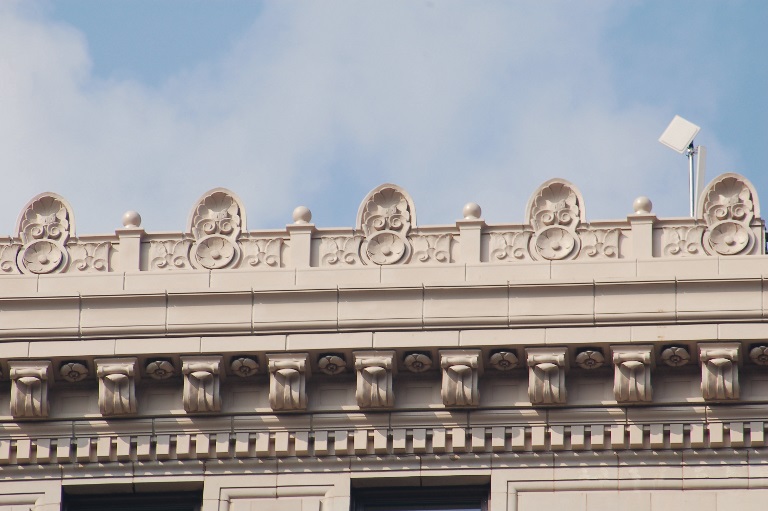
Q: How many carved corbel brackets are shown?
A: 9